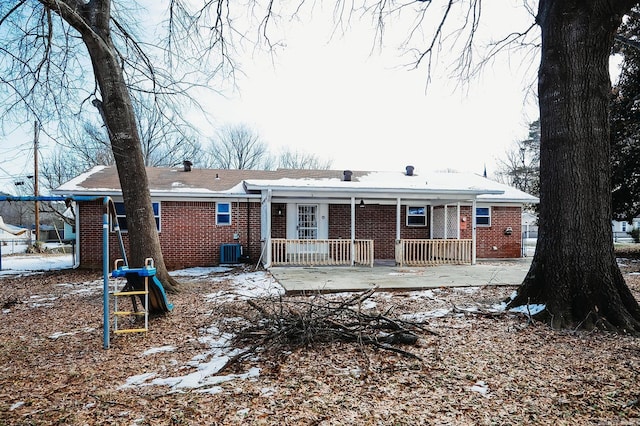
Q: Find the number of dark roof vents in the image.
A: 3